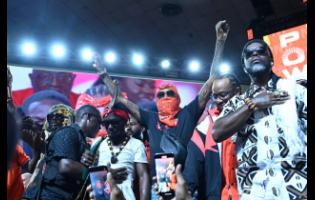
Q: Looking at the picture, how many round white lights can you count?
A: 8